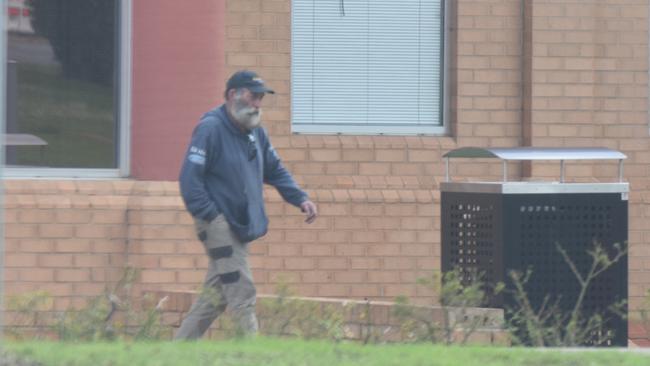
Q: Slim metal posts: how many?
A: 4